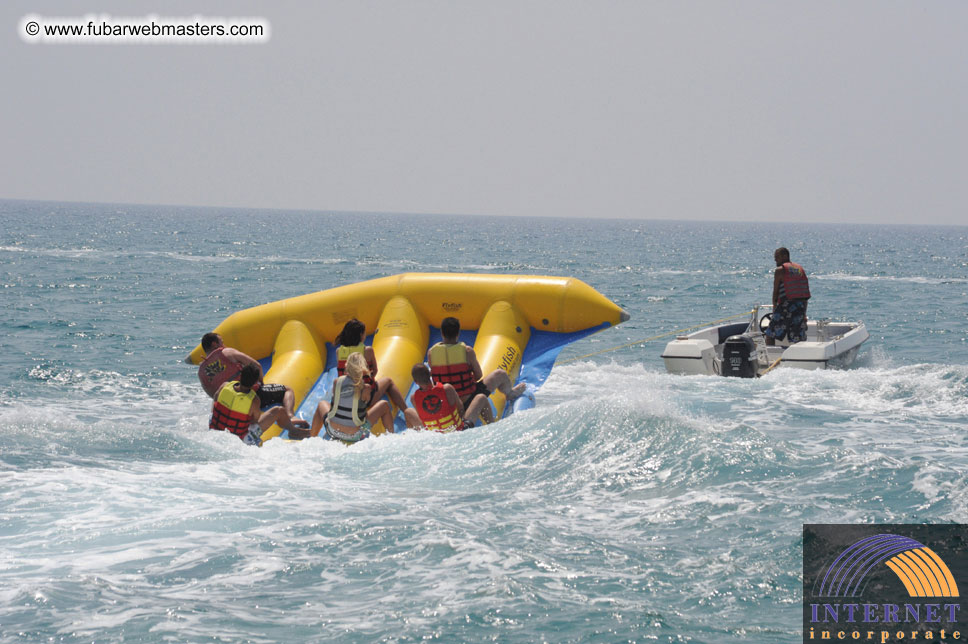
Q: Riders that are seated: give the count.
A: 6